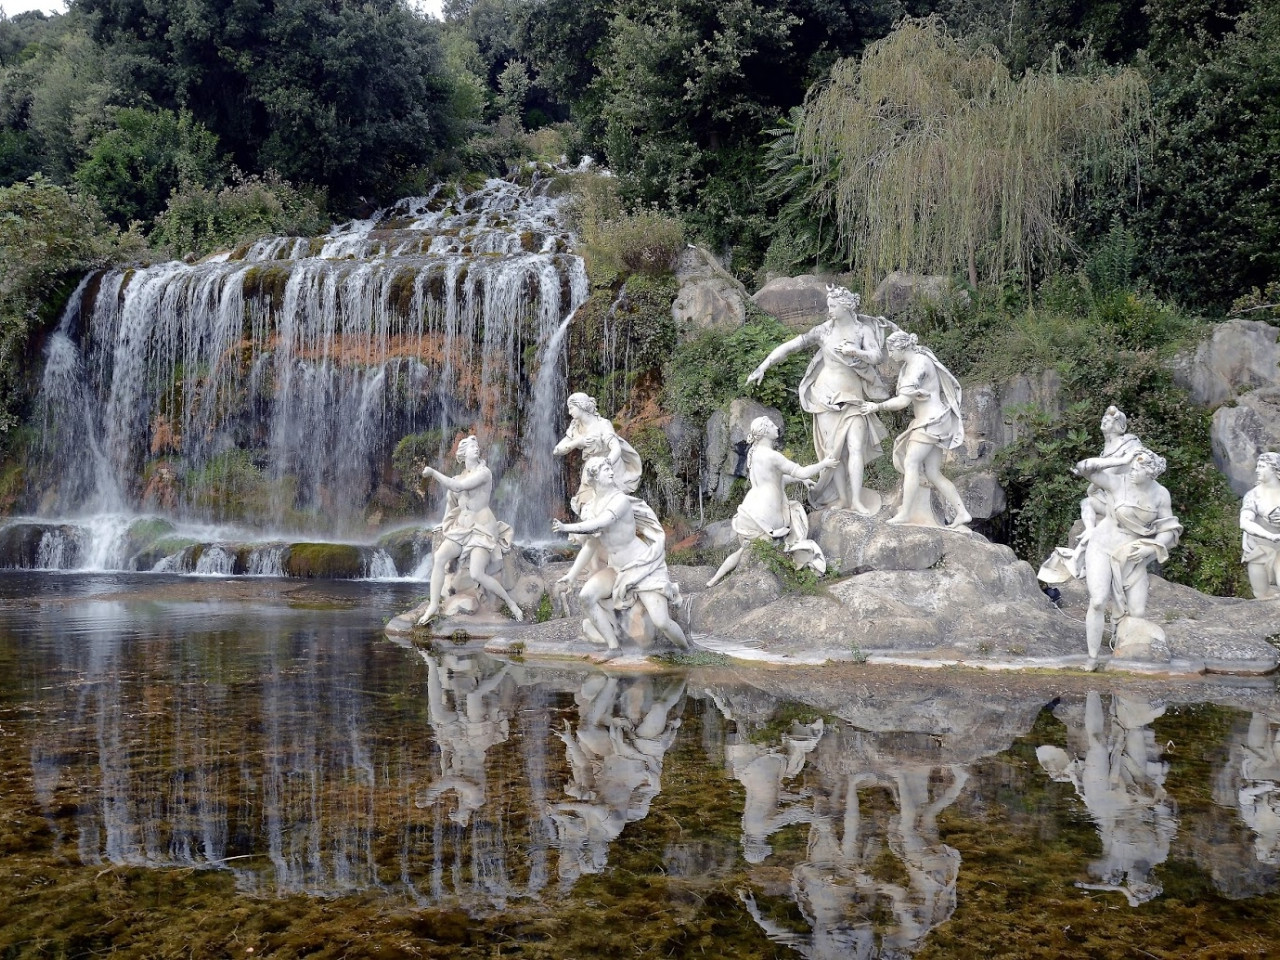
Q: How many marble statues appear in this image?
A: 9